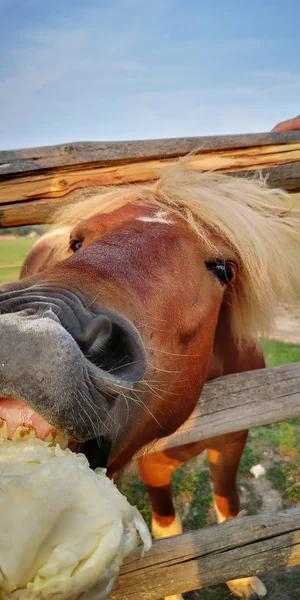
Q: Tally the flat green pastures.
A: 1